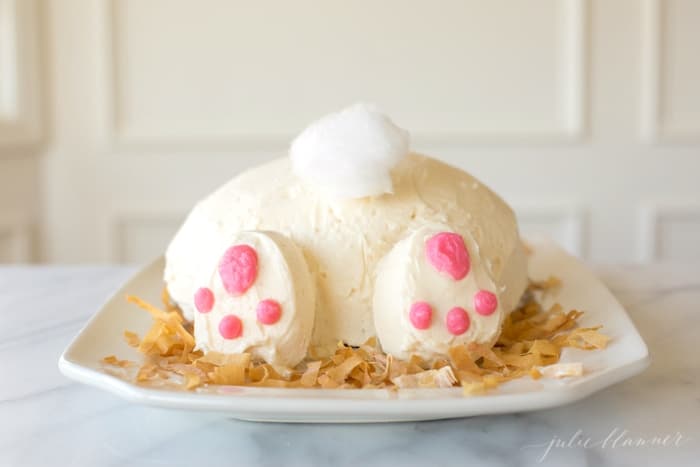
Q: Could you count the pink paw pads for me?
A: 8